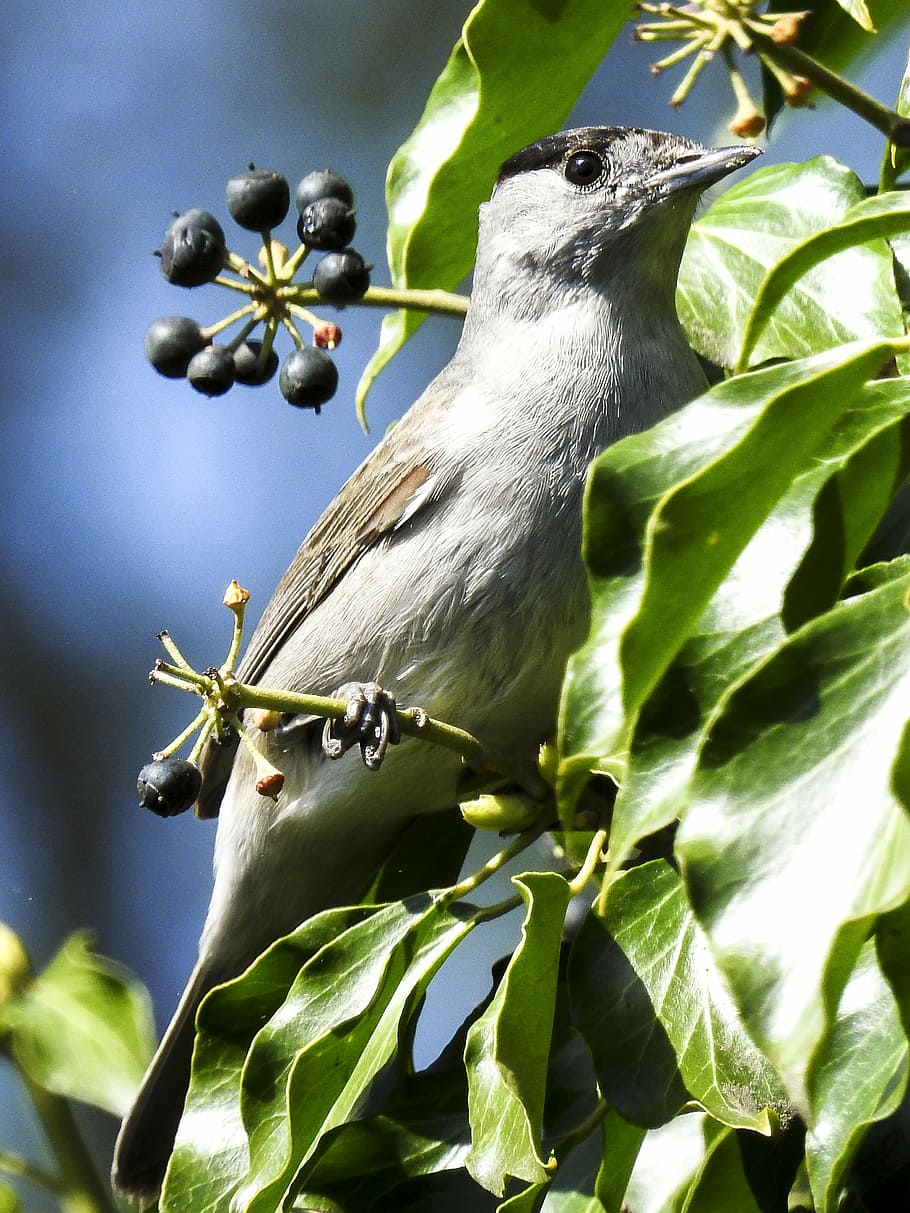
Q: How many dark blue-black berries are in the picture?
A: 10